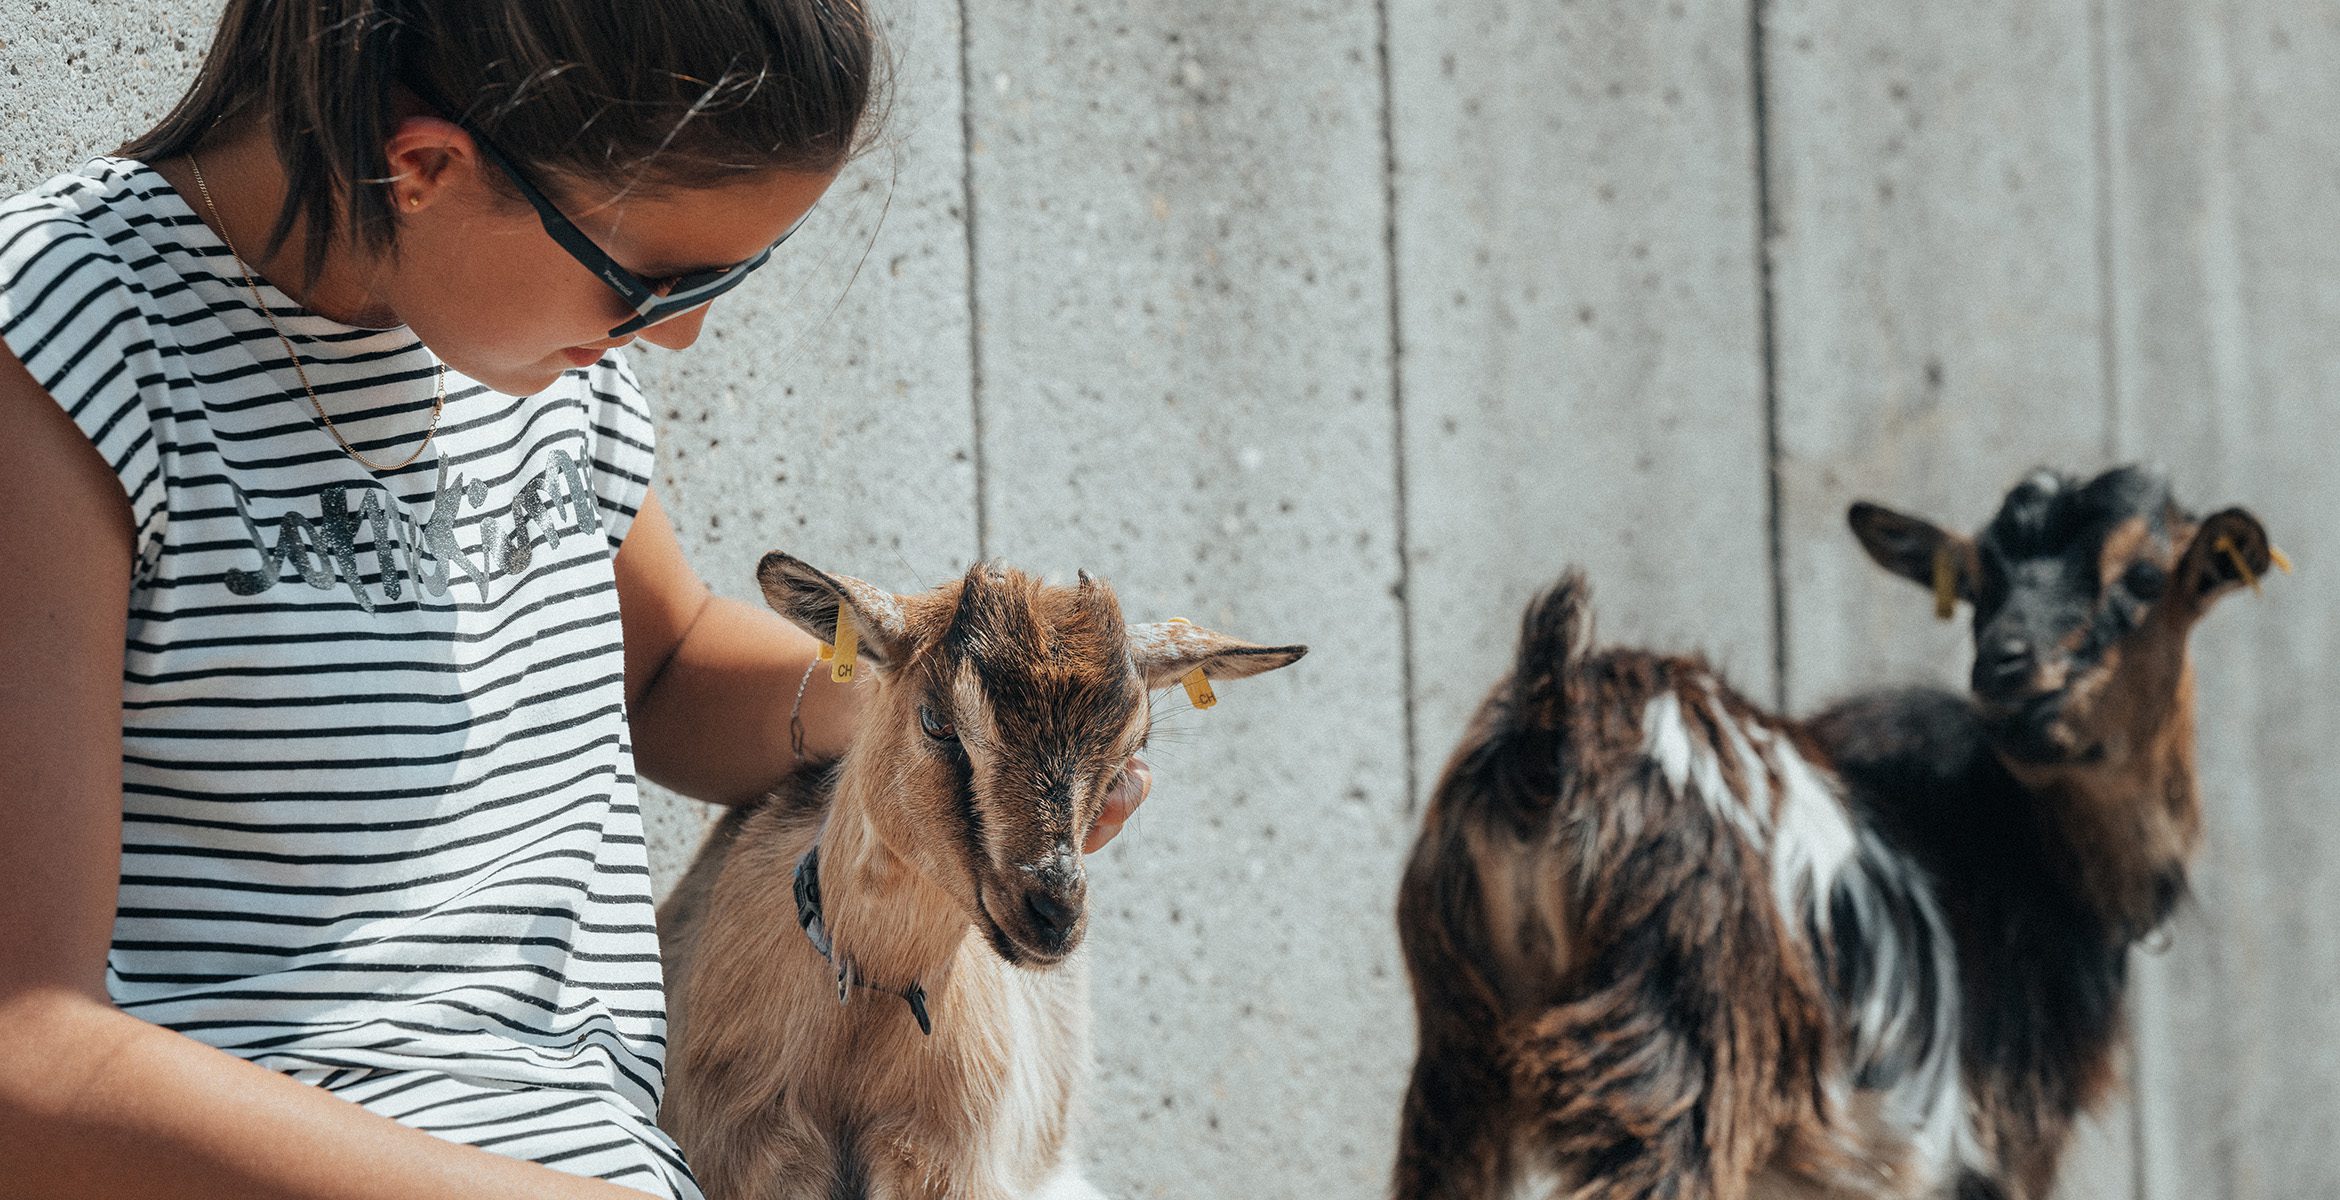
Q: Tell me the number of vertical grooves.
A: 4